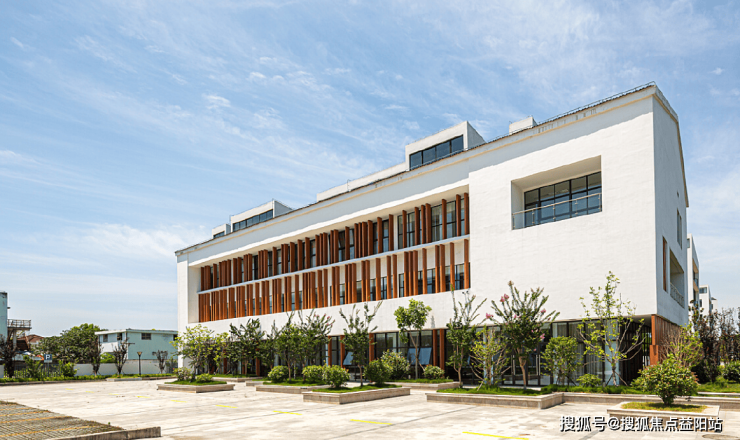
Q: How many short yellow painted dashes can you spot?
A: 9